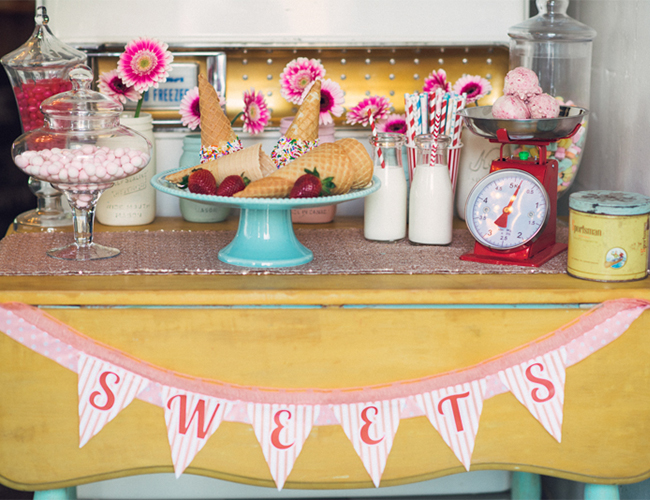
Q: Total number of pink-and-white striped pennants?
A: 6